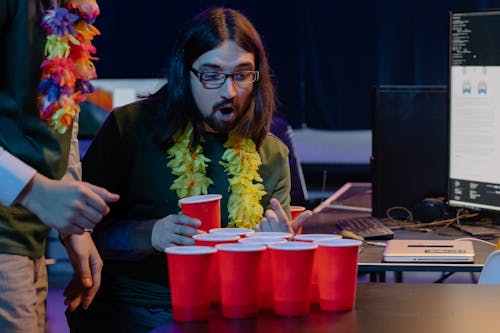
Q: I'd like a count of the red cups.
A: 11